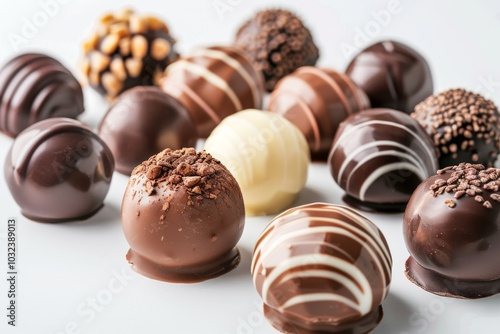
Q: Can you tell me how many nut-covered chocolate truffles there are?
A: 1